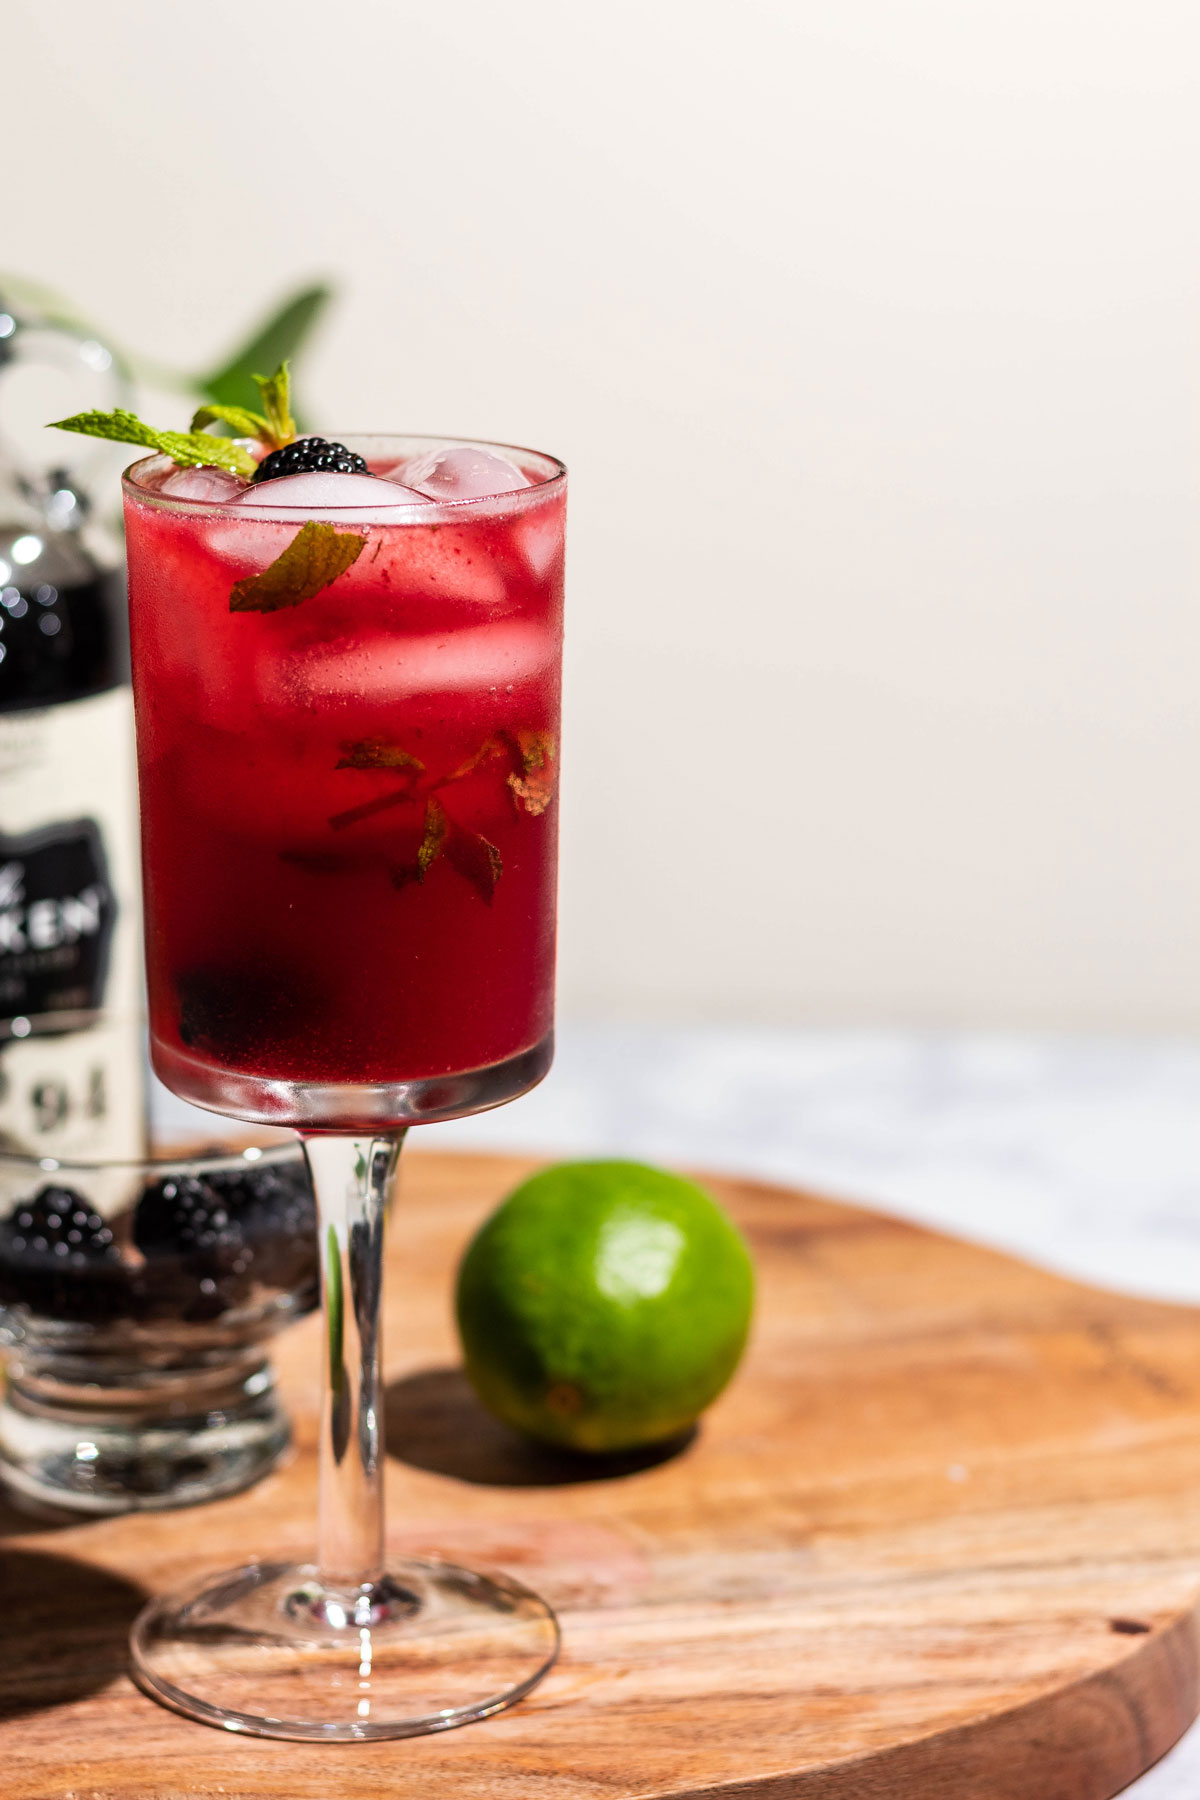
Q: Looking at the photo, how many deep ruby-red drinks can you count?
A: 1